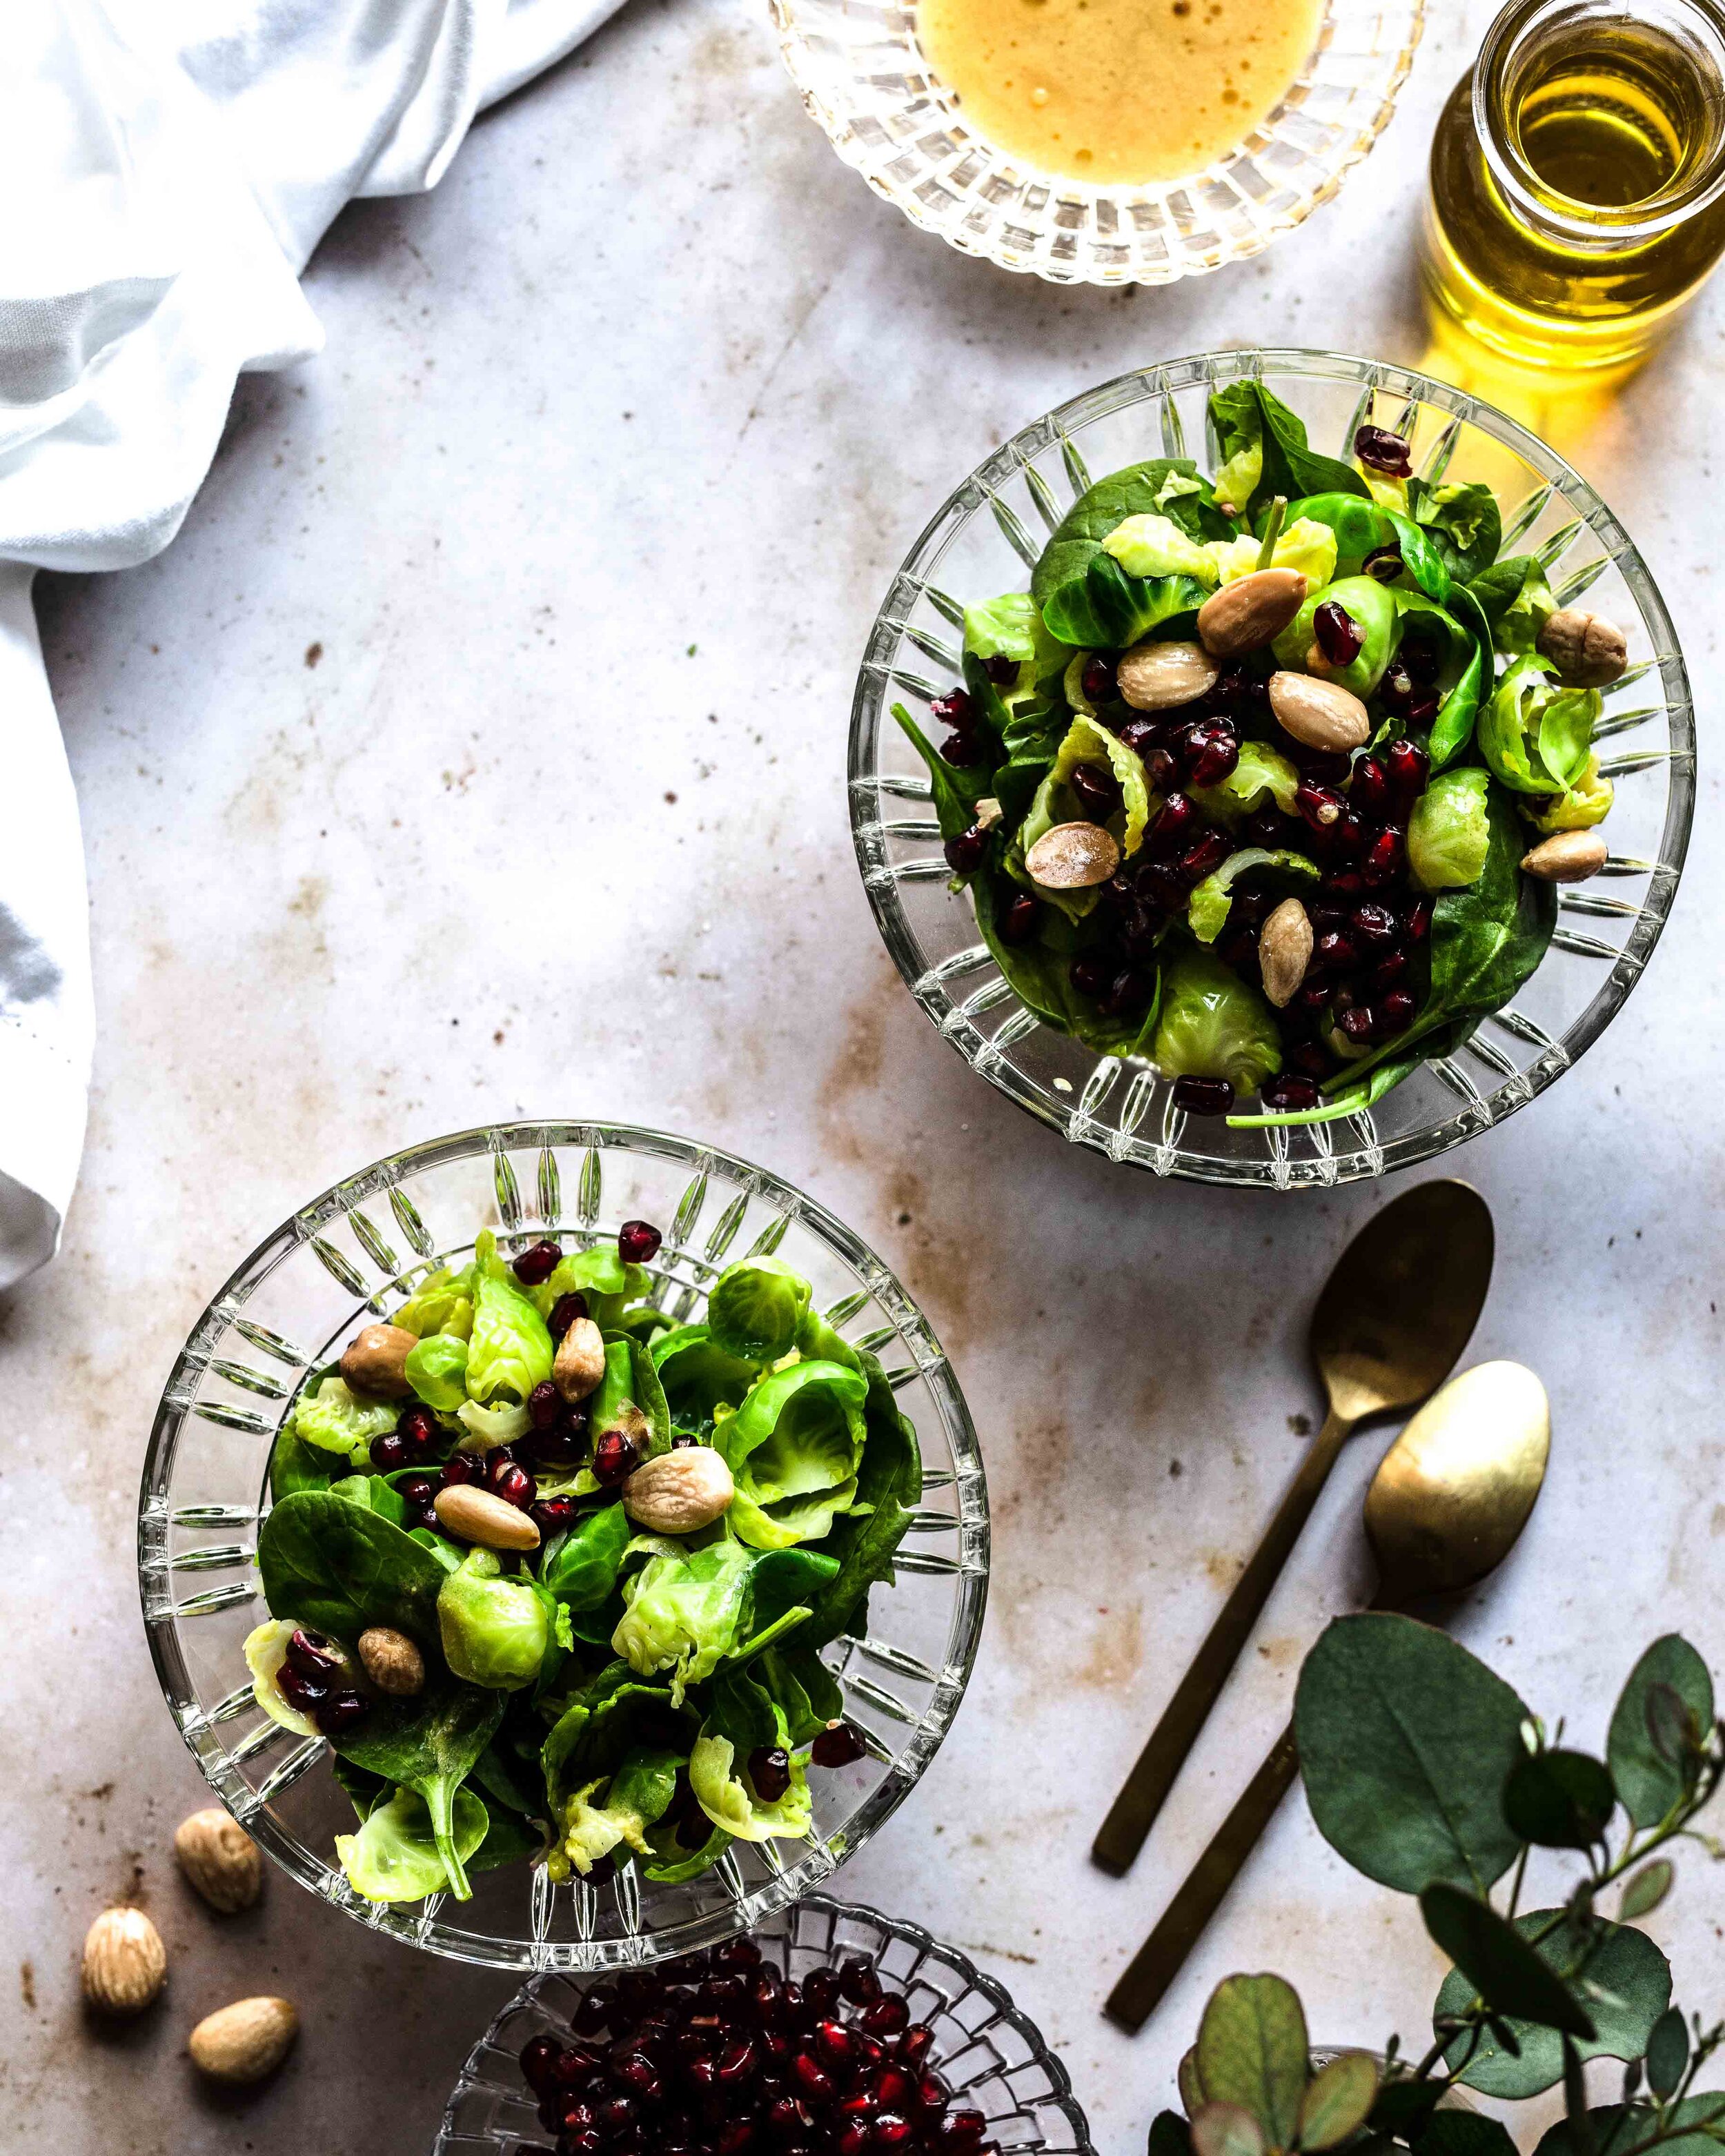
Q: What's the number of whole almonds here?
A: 15